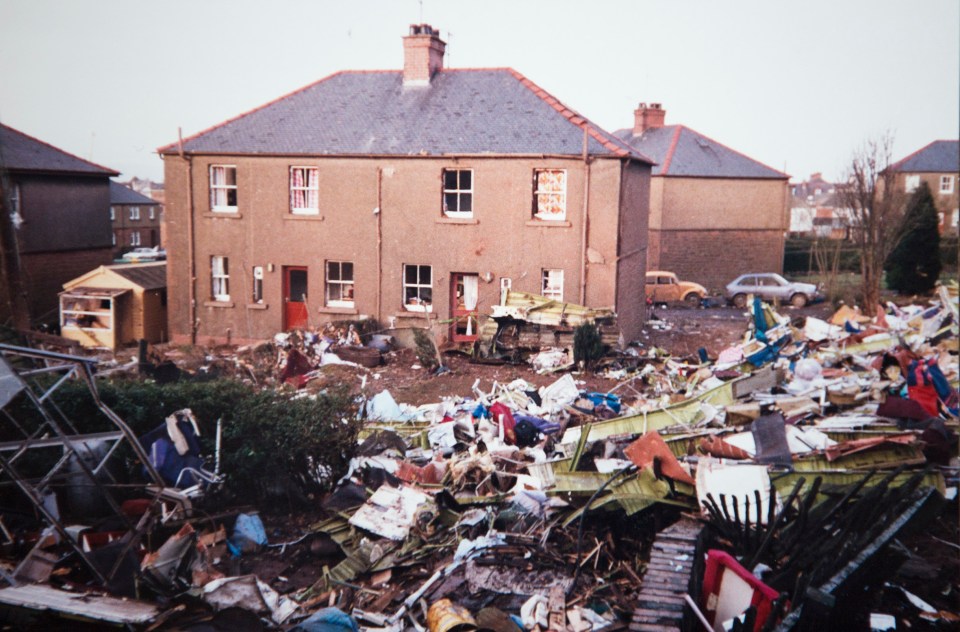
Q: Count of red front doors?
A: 2